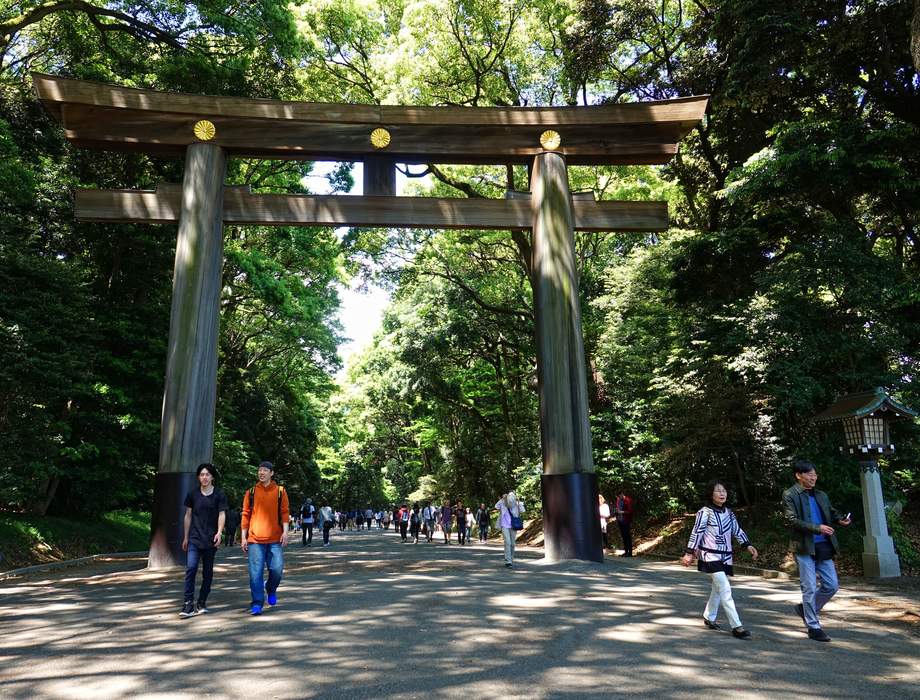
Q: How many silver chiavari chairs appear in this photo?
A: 0